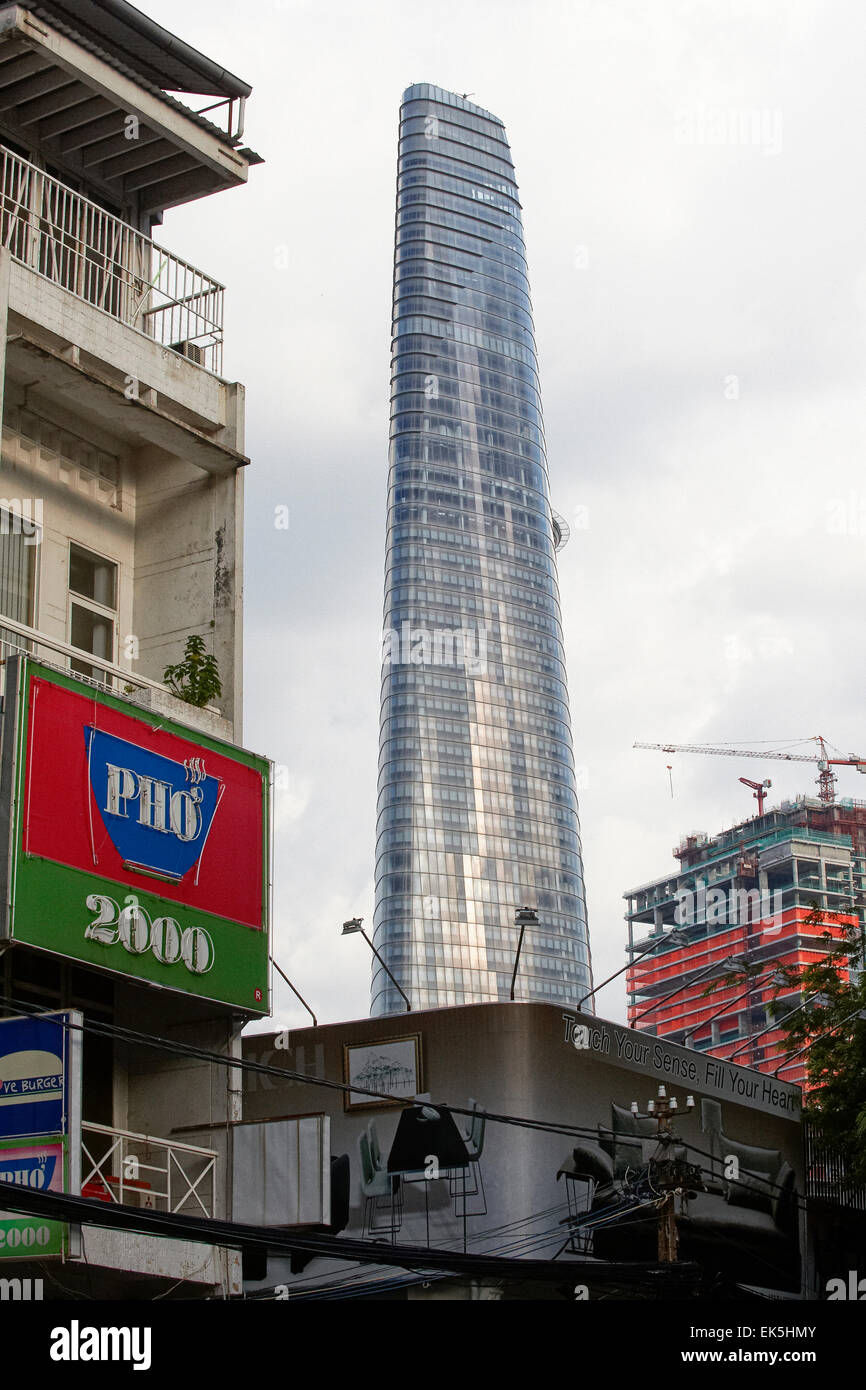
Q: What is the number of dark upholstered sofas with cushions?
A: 2